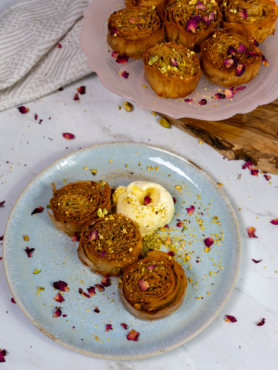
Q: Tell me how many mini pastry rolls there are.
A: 9